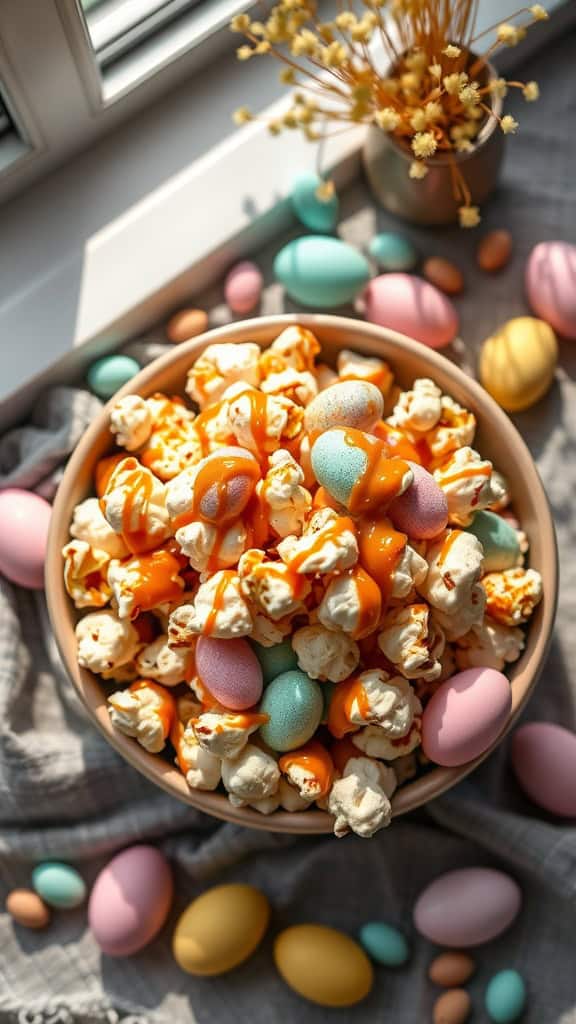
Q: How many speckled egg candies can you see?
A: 6